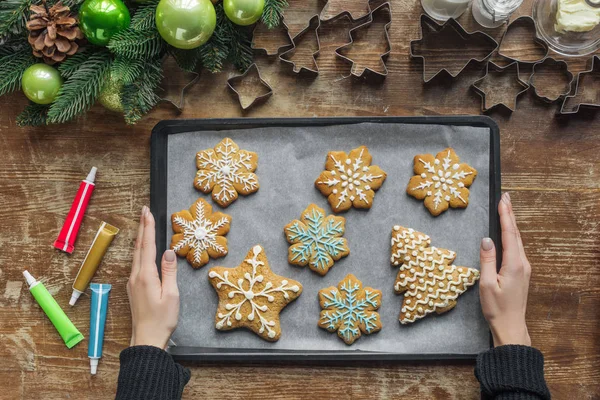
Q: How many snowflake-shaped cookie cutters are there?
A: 1